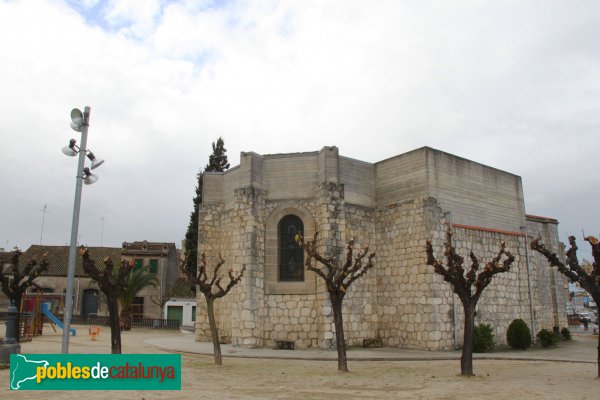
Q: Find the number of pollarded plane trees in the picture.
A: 6